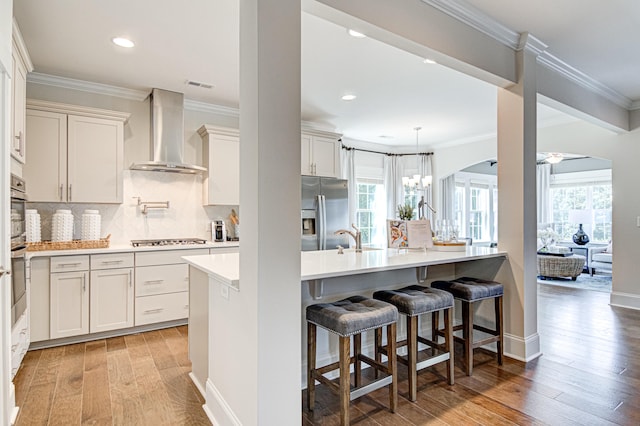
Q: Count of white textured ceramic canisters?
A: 3